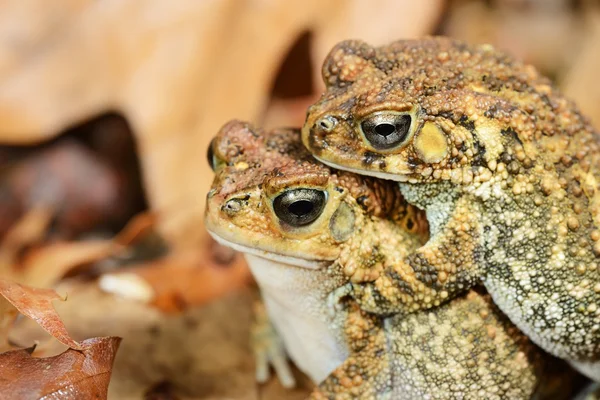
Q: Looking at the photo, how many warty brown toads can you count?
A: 2